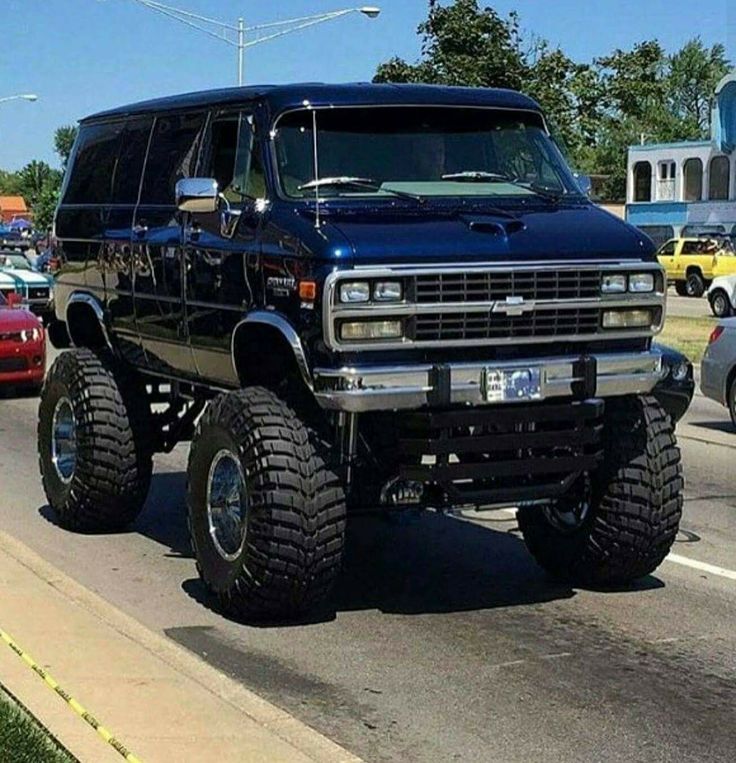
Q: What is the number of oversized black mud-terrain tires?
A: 3